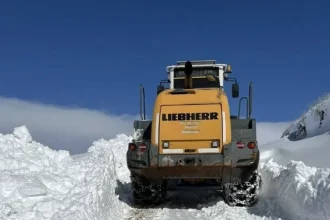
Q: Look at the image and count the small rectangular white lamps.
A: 2